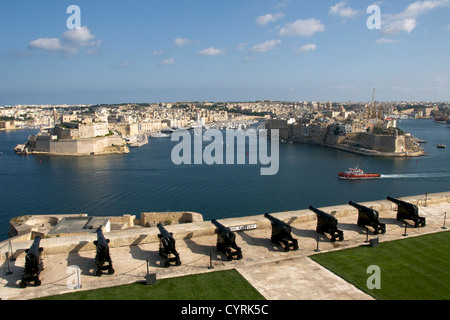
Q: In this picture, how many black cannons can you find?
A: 8